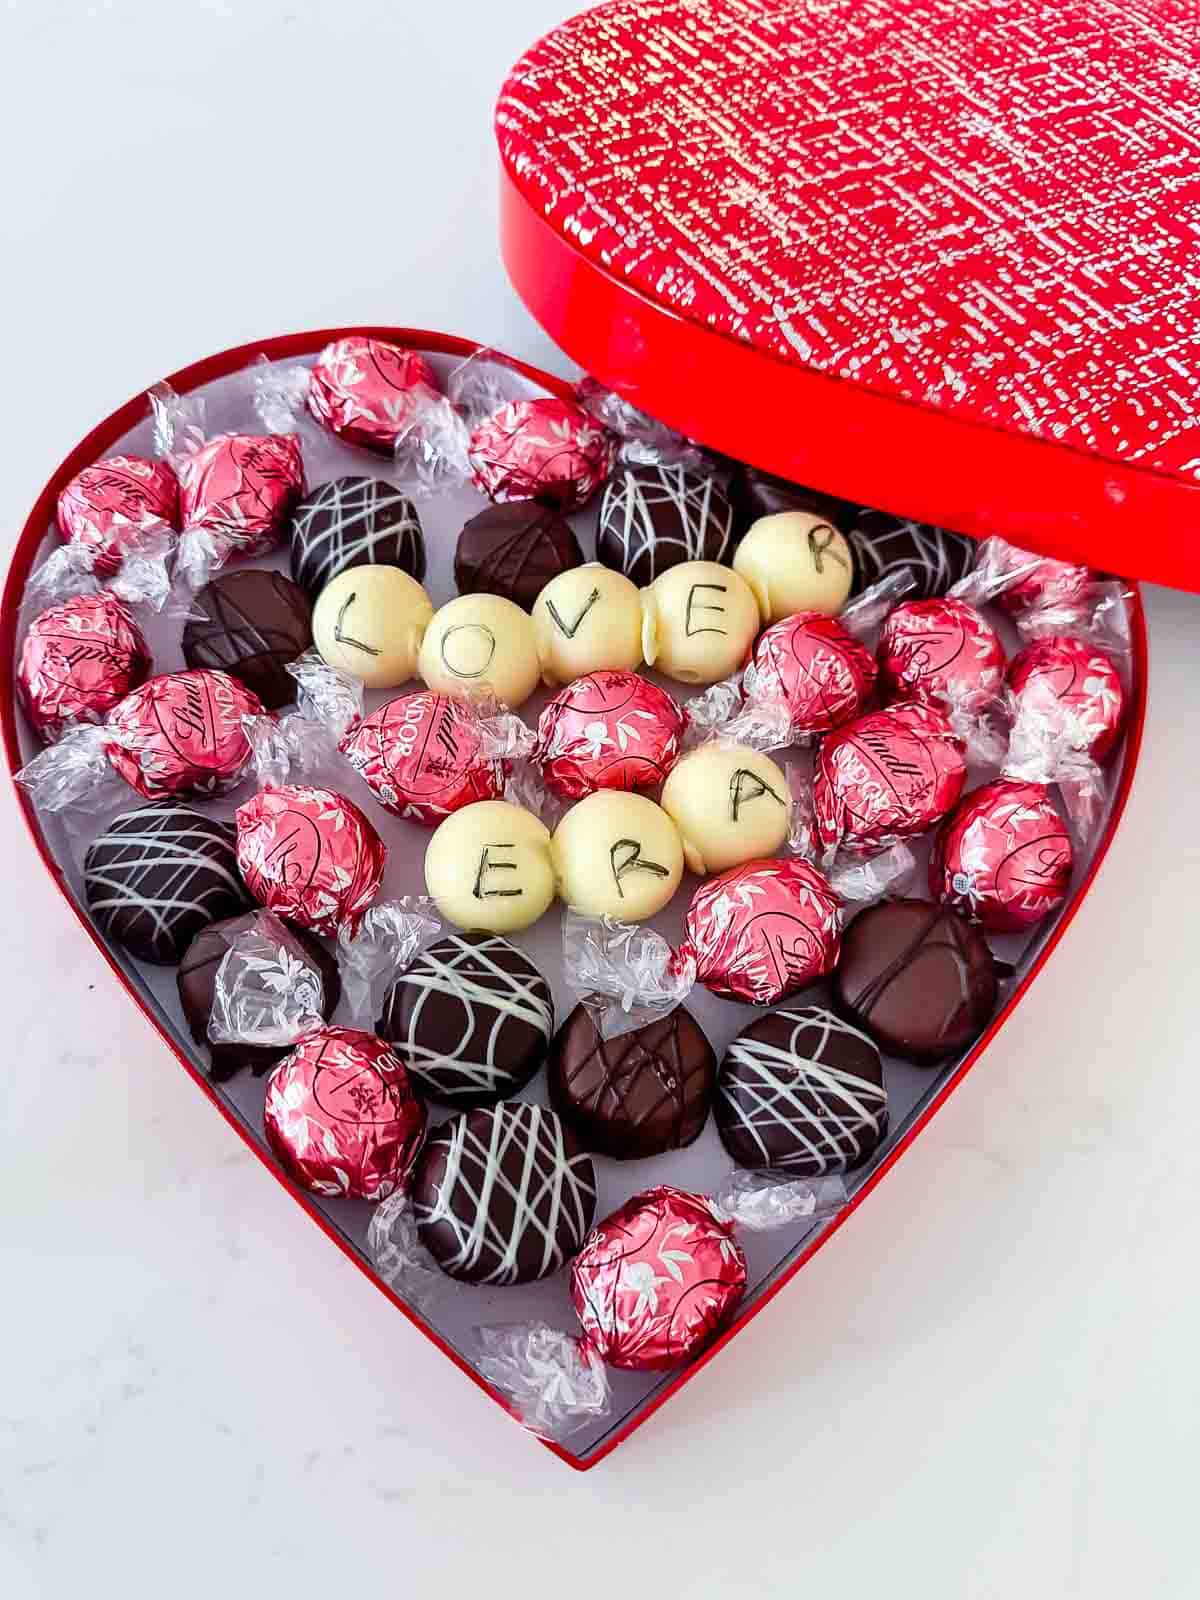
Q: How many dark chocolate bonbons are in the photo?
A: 13